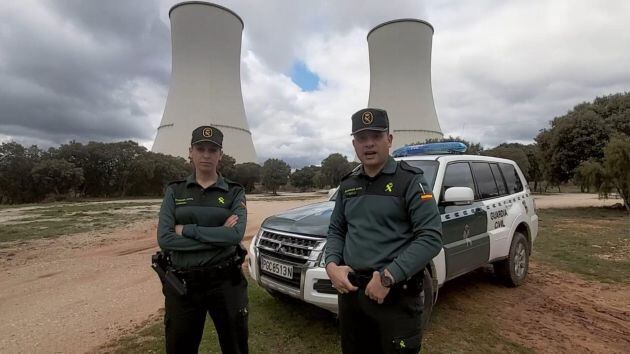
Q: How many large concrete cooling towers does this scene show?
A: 2